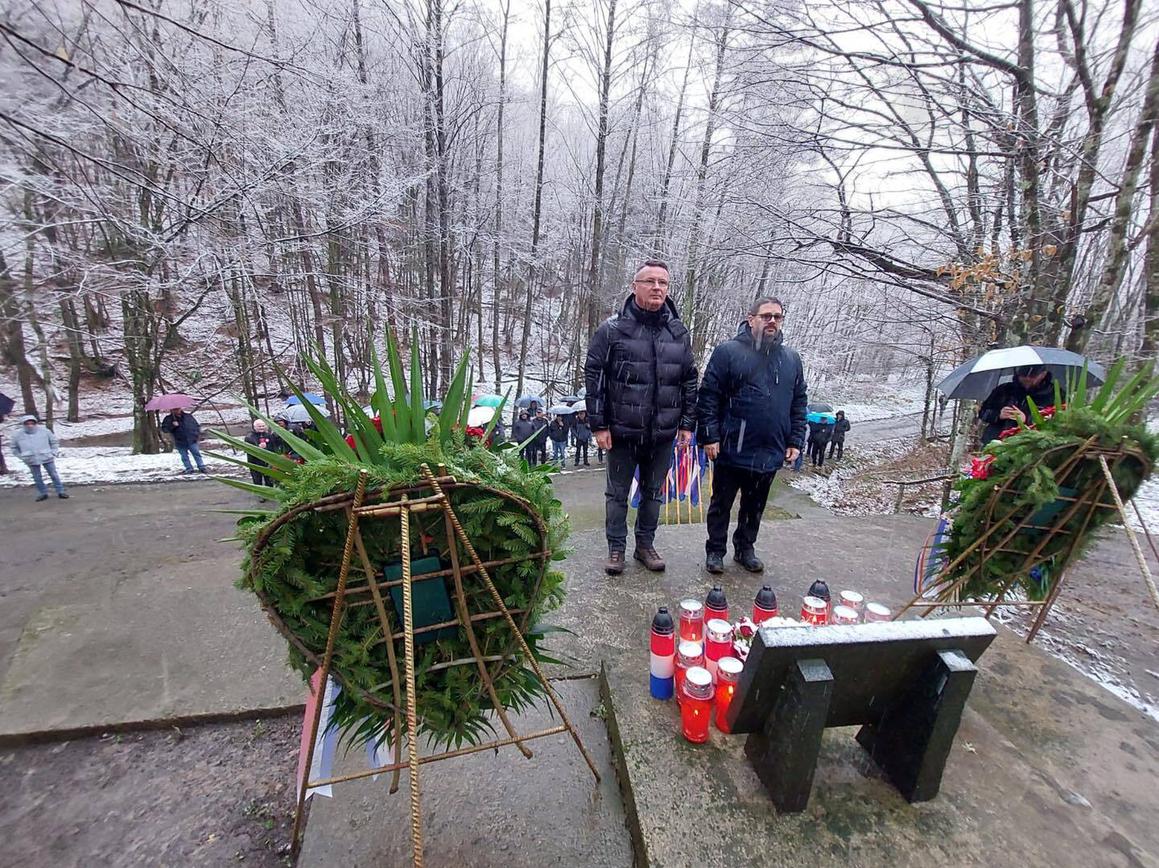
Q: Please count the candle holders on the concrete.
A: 13